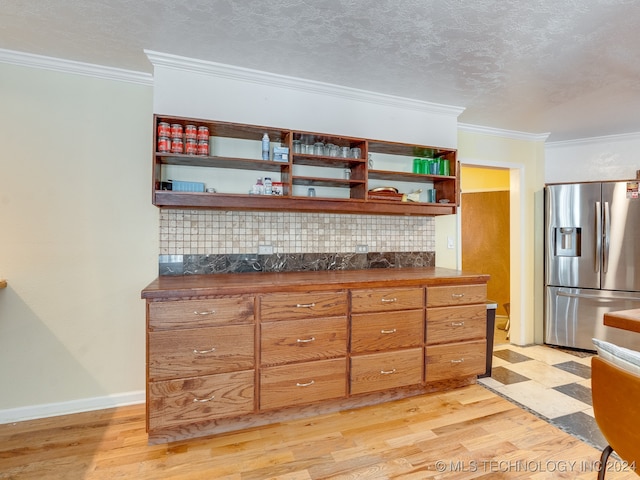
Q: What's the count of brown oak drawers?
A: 12